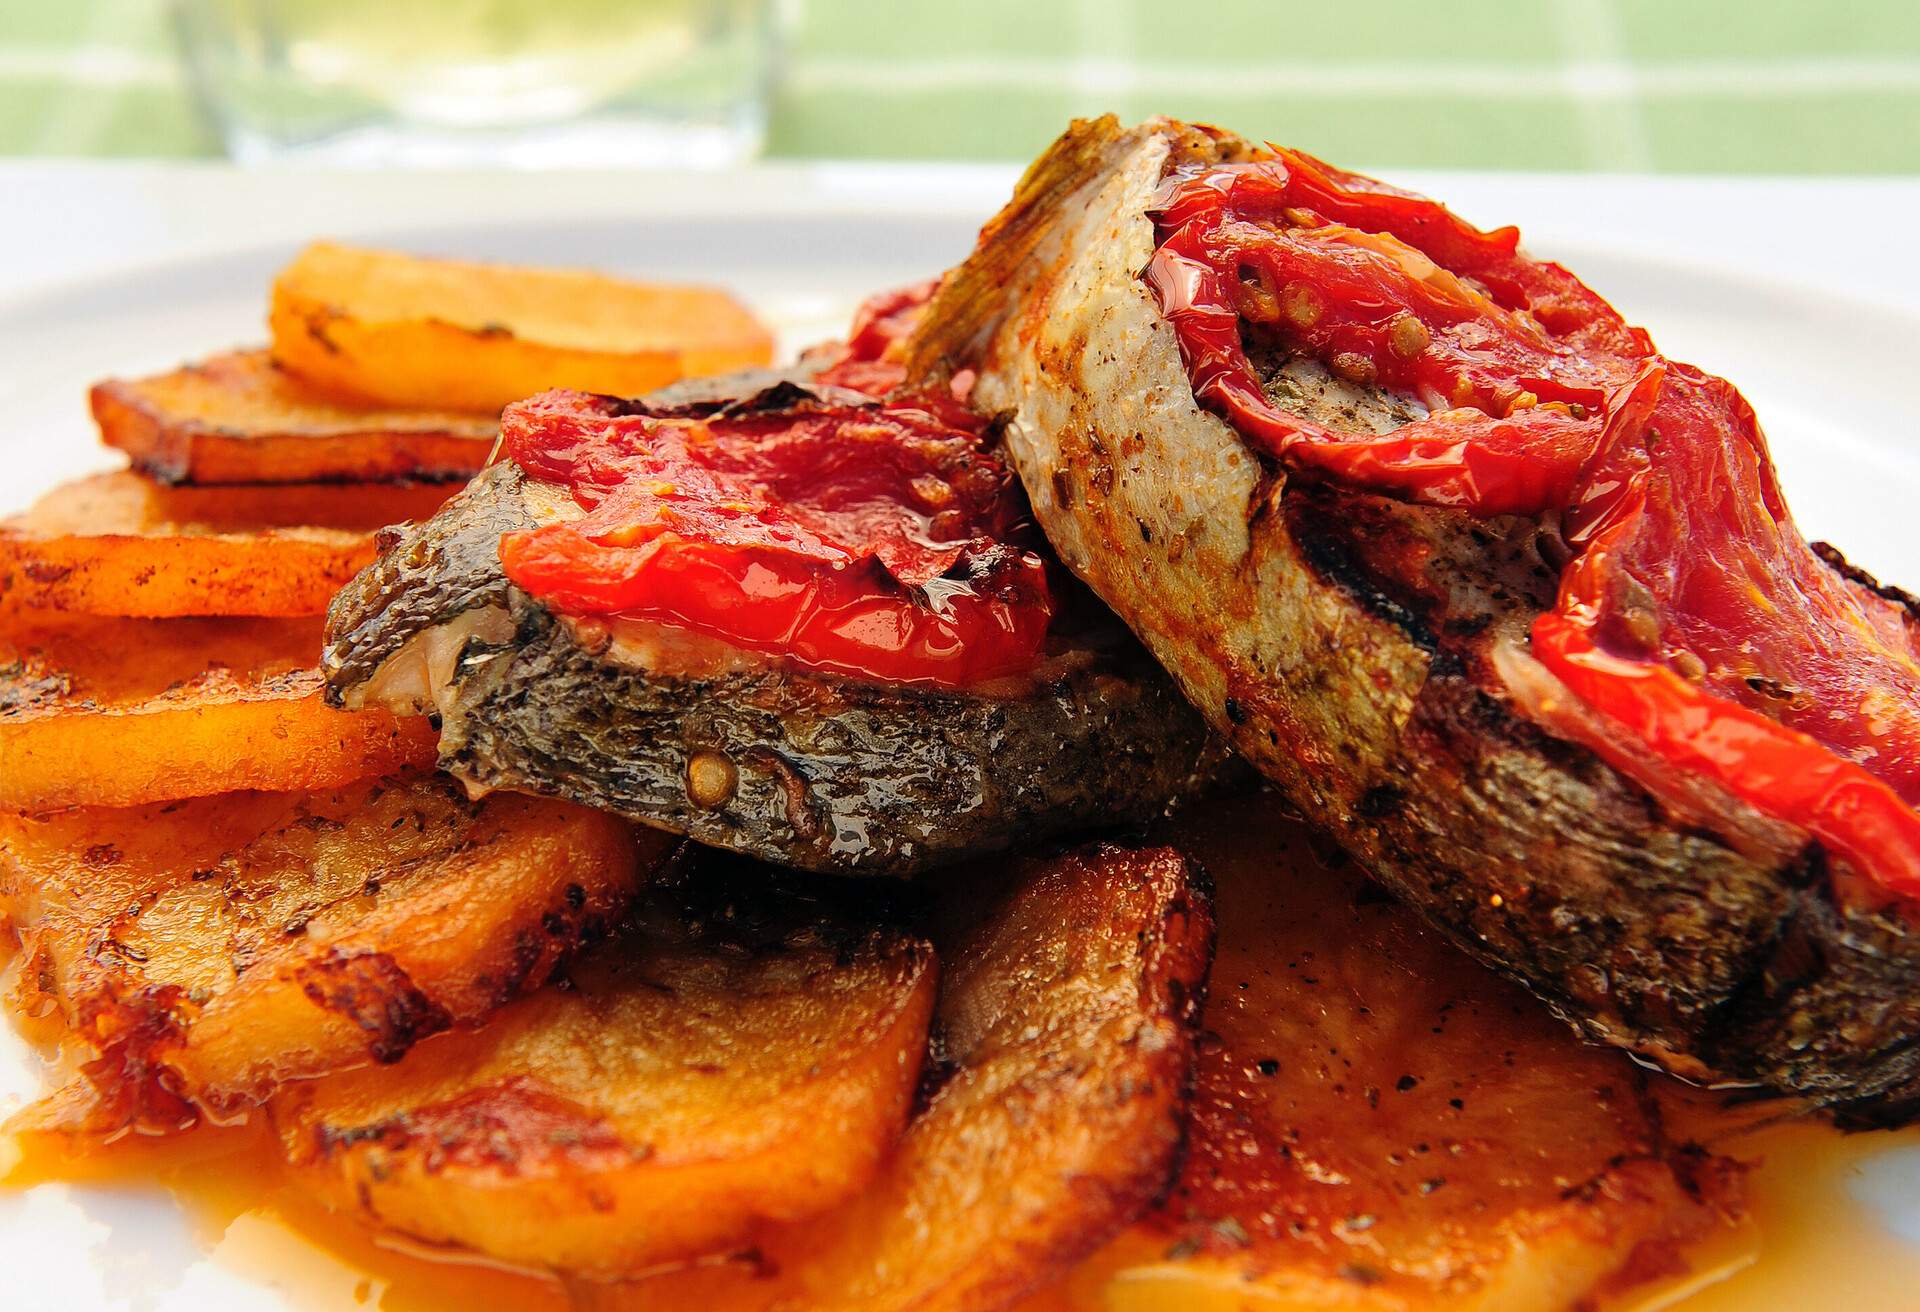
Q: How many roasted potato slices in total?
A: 8